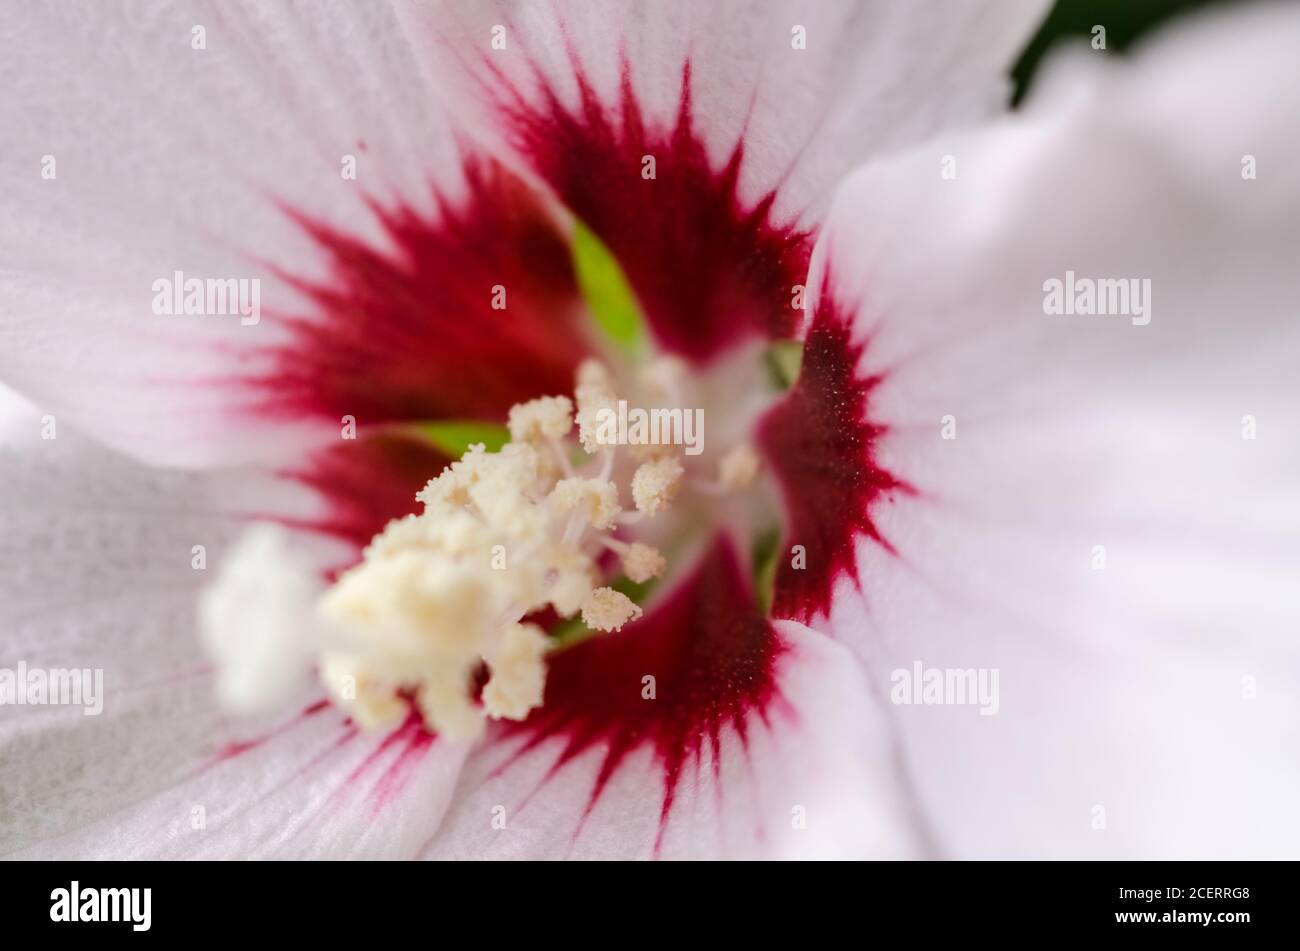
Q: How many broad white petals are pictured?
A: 5